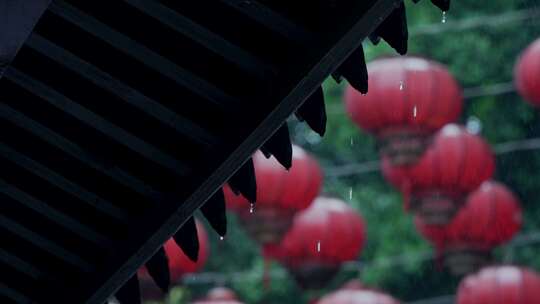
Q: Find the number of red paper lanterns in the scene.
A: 10